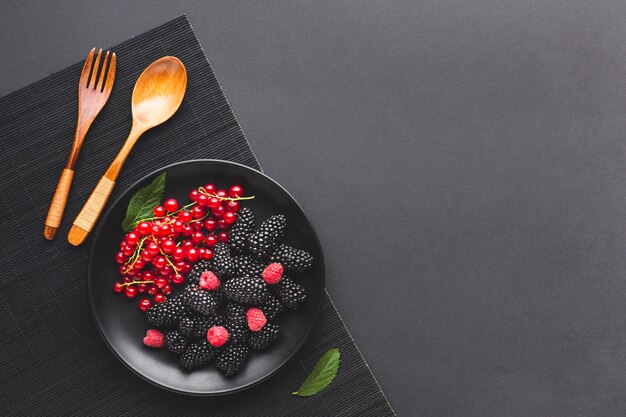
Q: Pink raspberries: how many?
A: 5